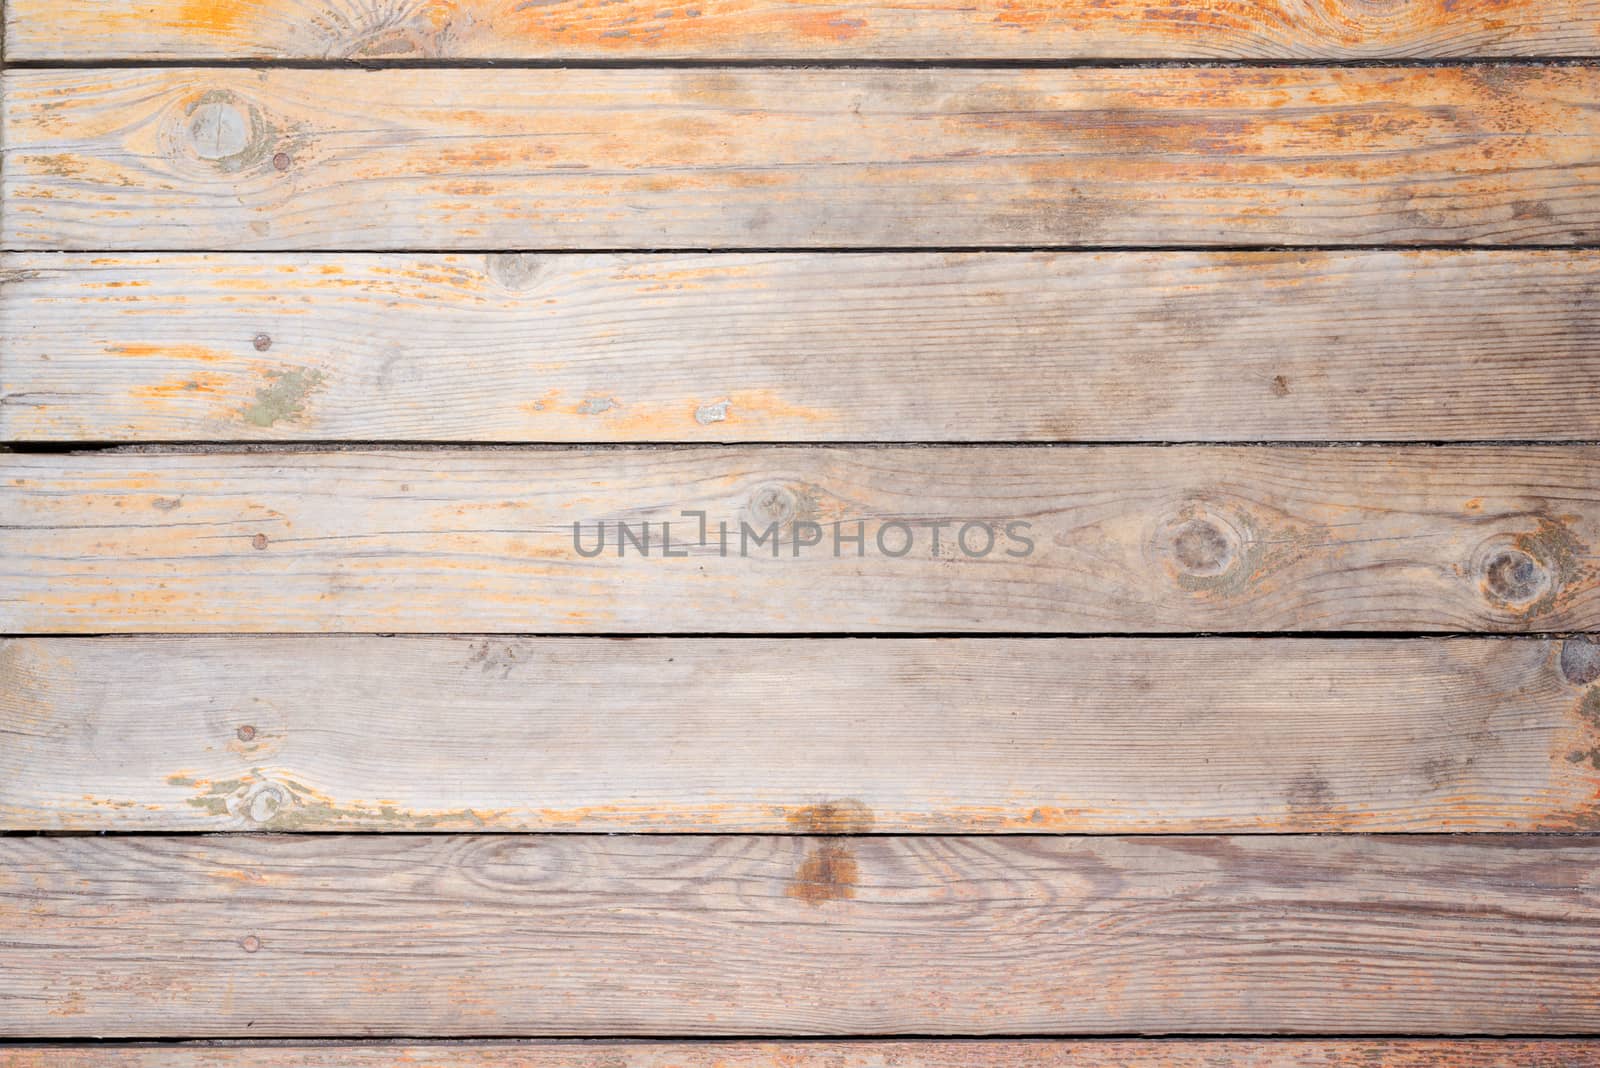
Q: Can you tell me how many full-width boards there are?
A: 5